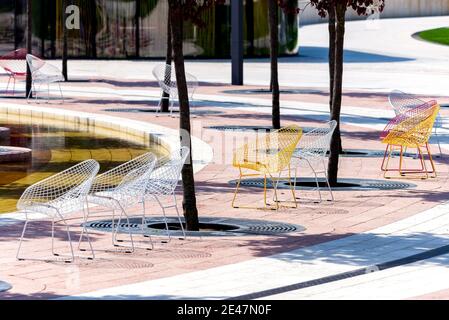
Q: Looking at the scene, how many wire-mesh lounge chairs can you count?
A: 11